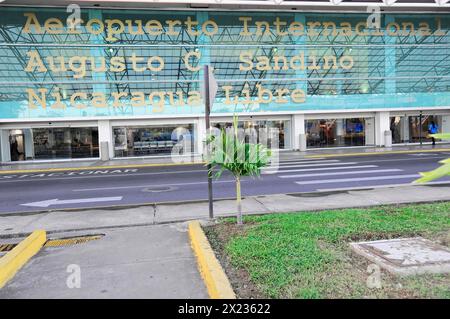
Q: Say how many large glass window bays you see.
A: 5